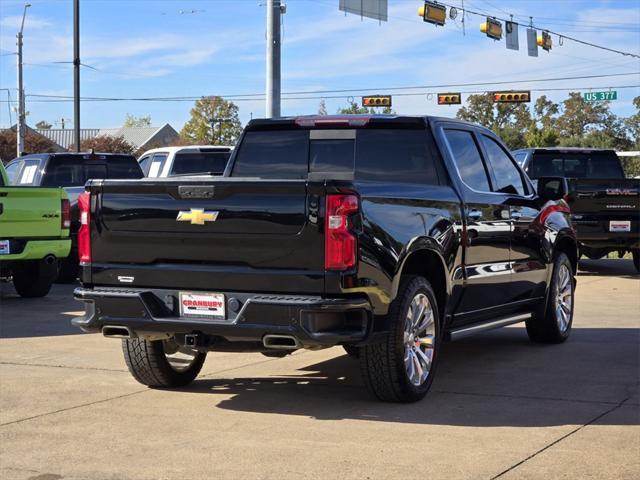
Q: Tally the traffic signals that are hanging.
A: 6